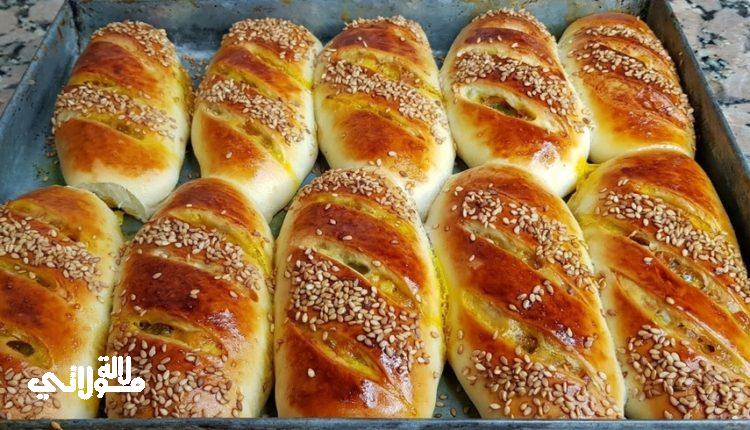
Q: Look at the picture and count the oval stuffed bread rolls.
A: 10